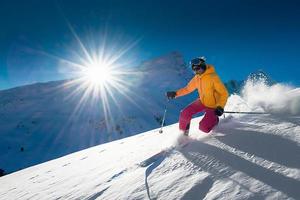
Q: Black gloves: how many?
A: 2